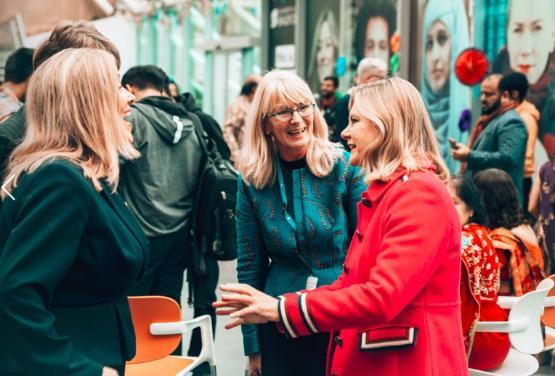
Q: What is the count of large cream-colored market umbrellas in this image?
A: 0